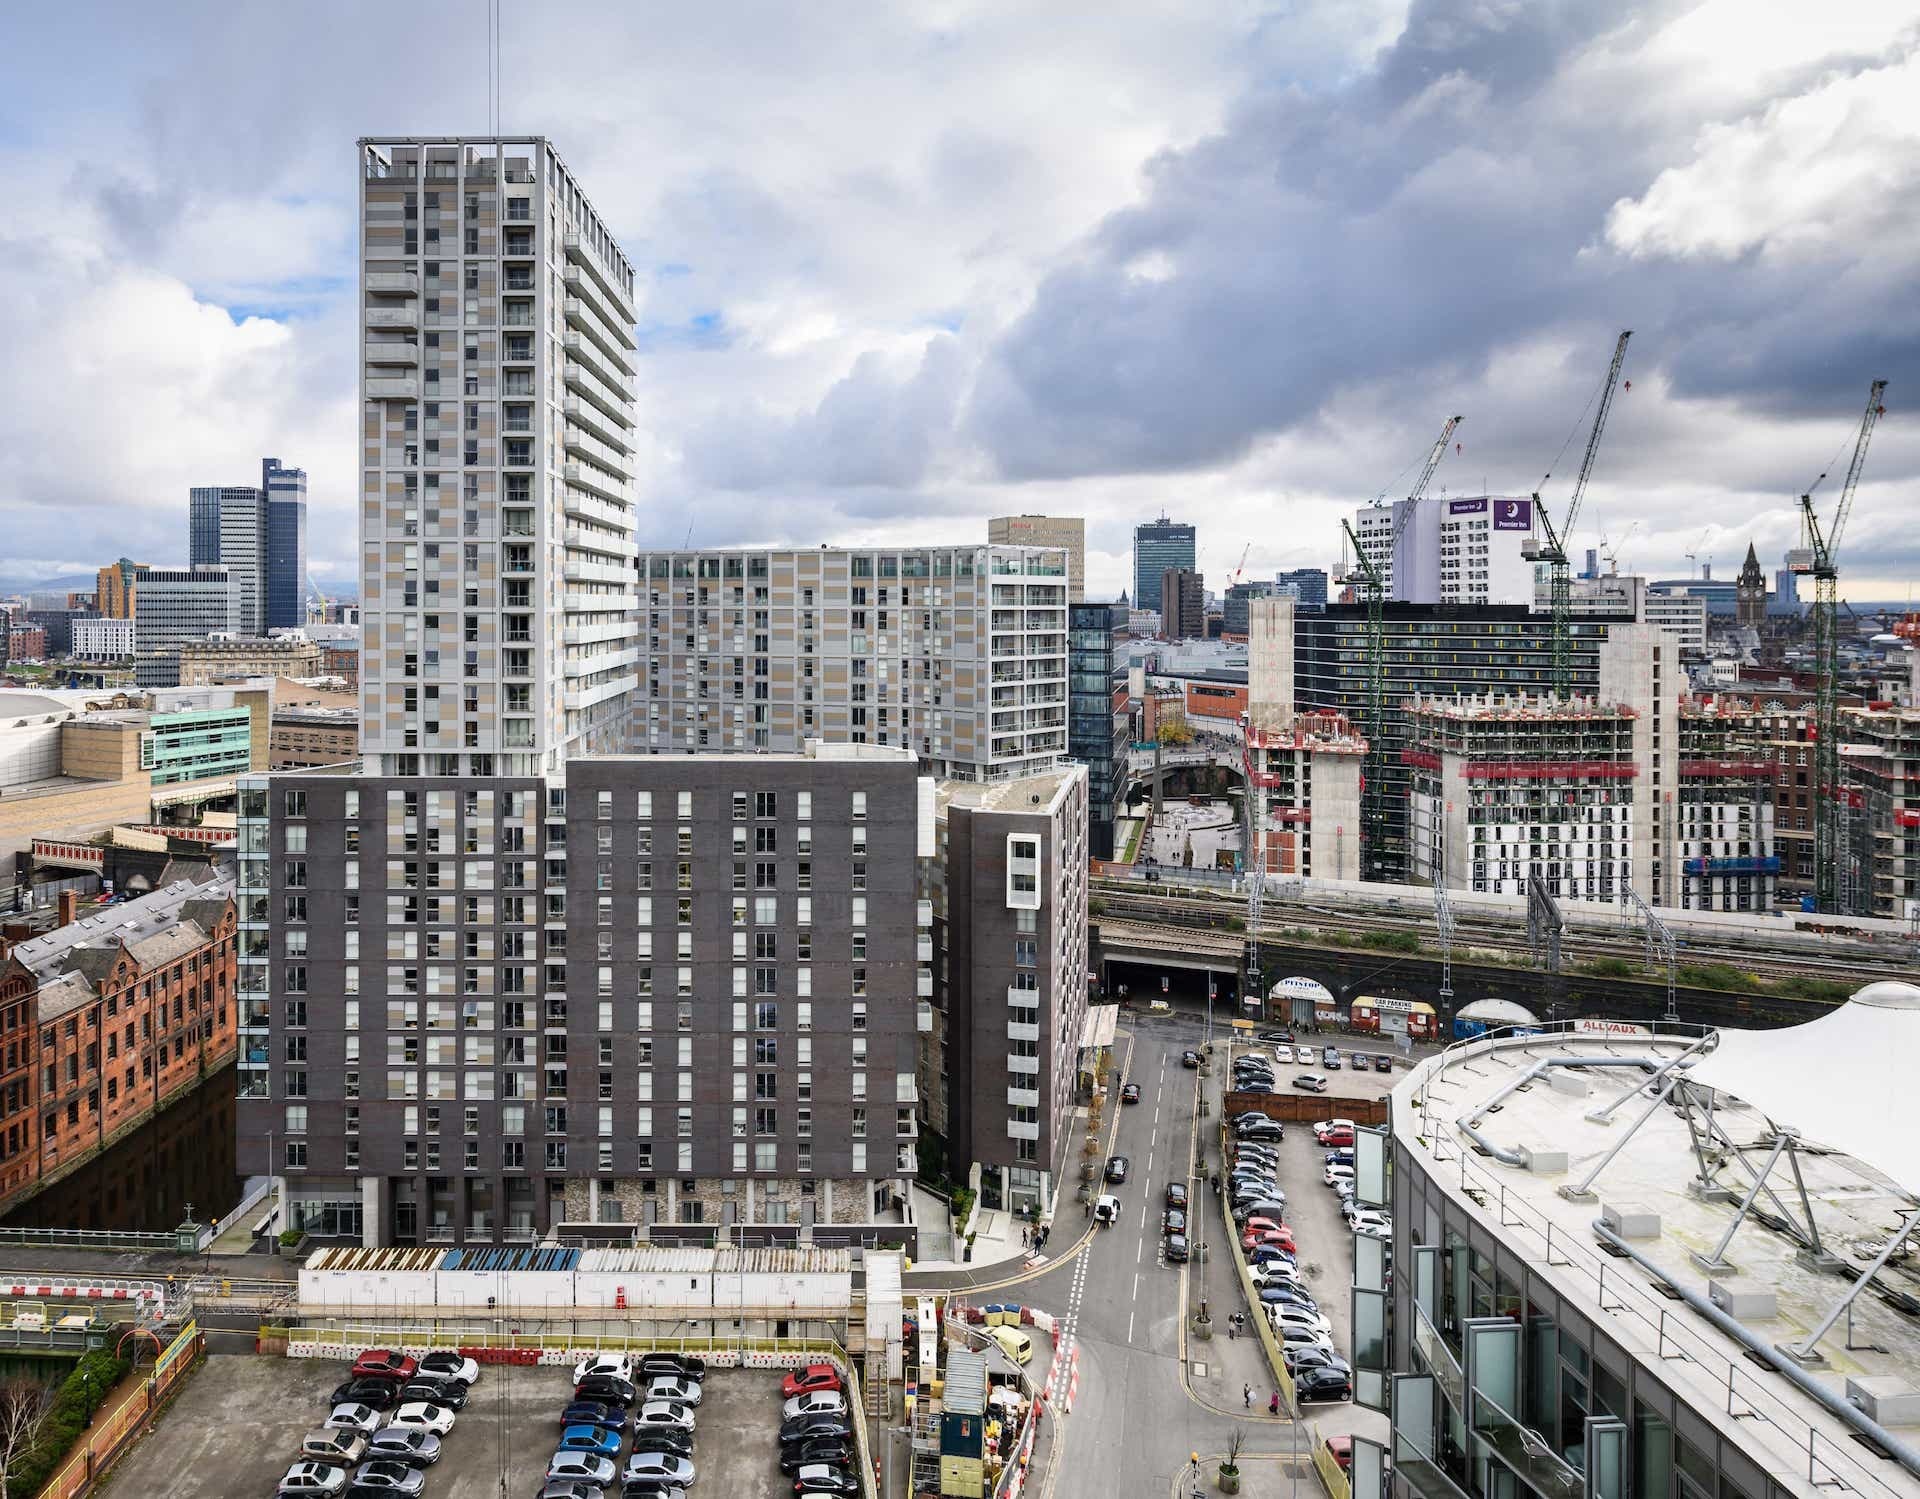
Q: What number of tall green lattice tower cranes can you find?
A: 3